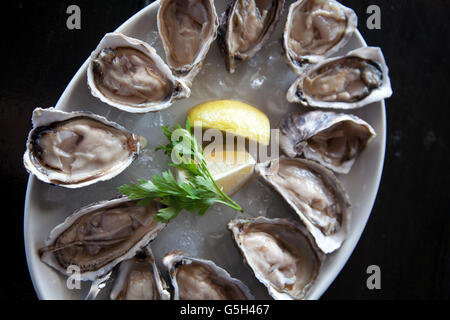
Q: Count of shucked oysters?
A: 12